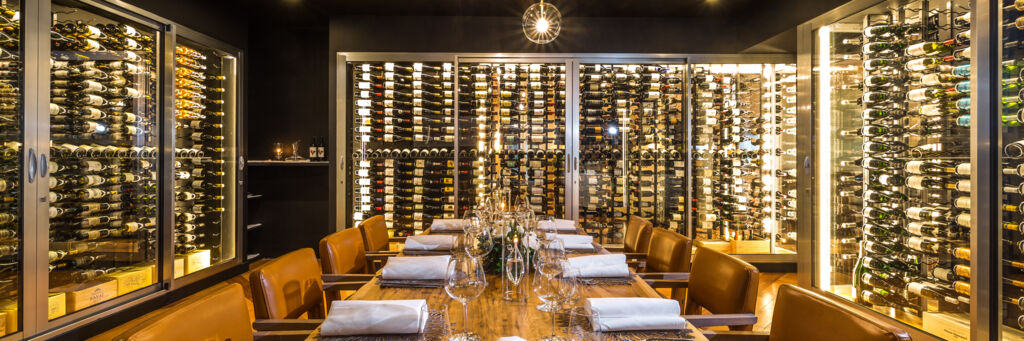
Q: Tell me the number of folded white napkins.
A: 8